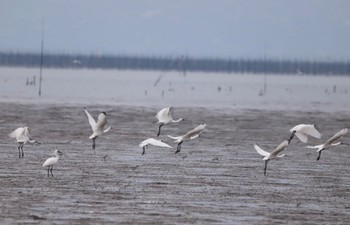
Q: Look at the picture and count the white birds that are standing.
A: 2